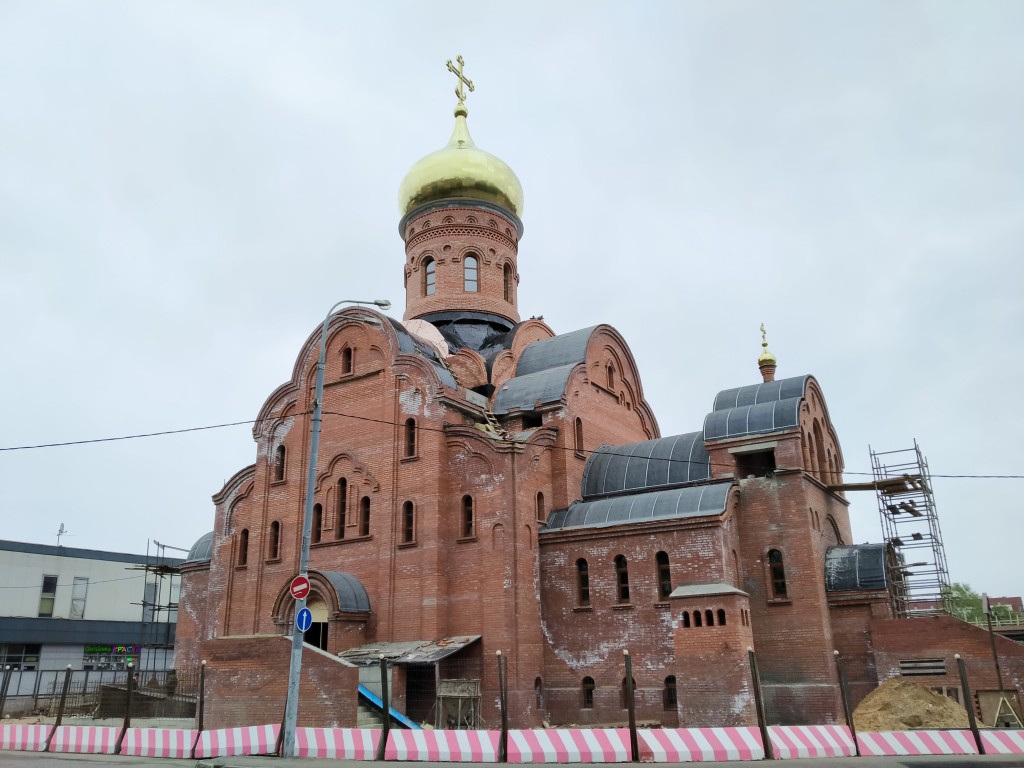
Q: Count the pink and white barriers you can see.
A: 11